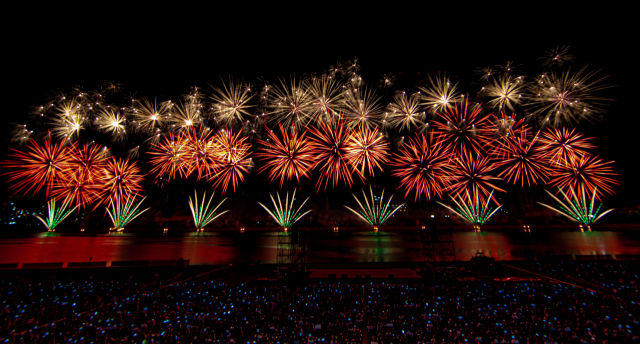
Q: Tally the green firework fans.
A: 7